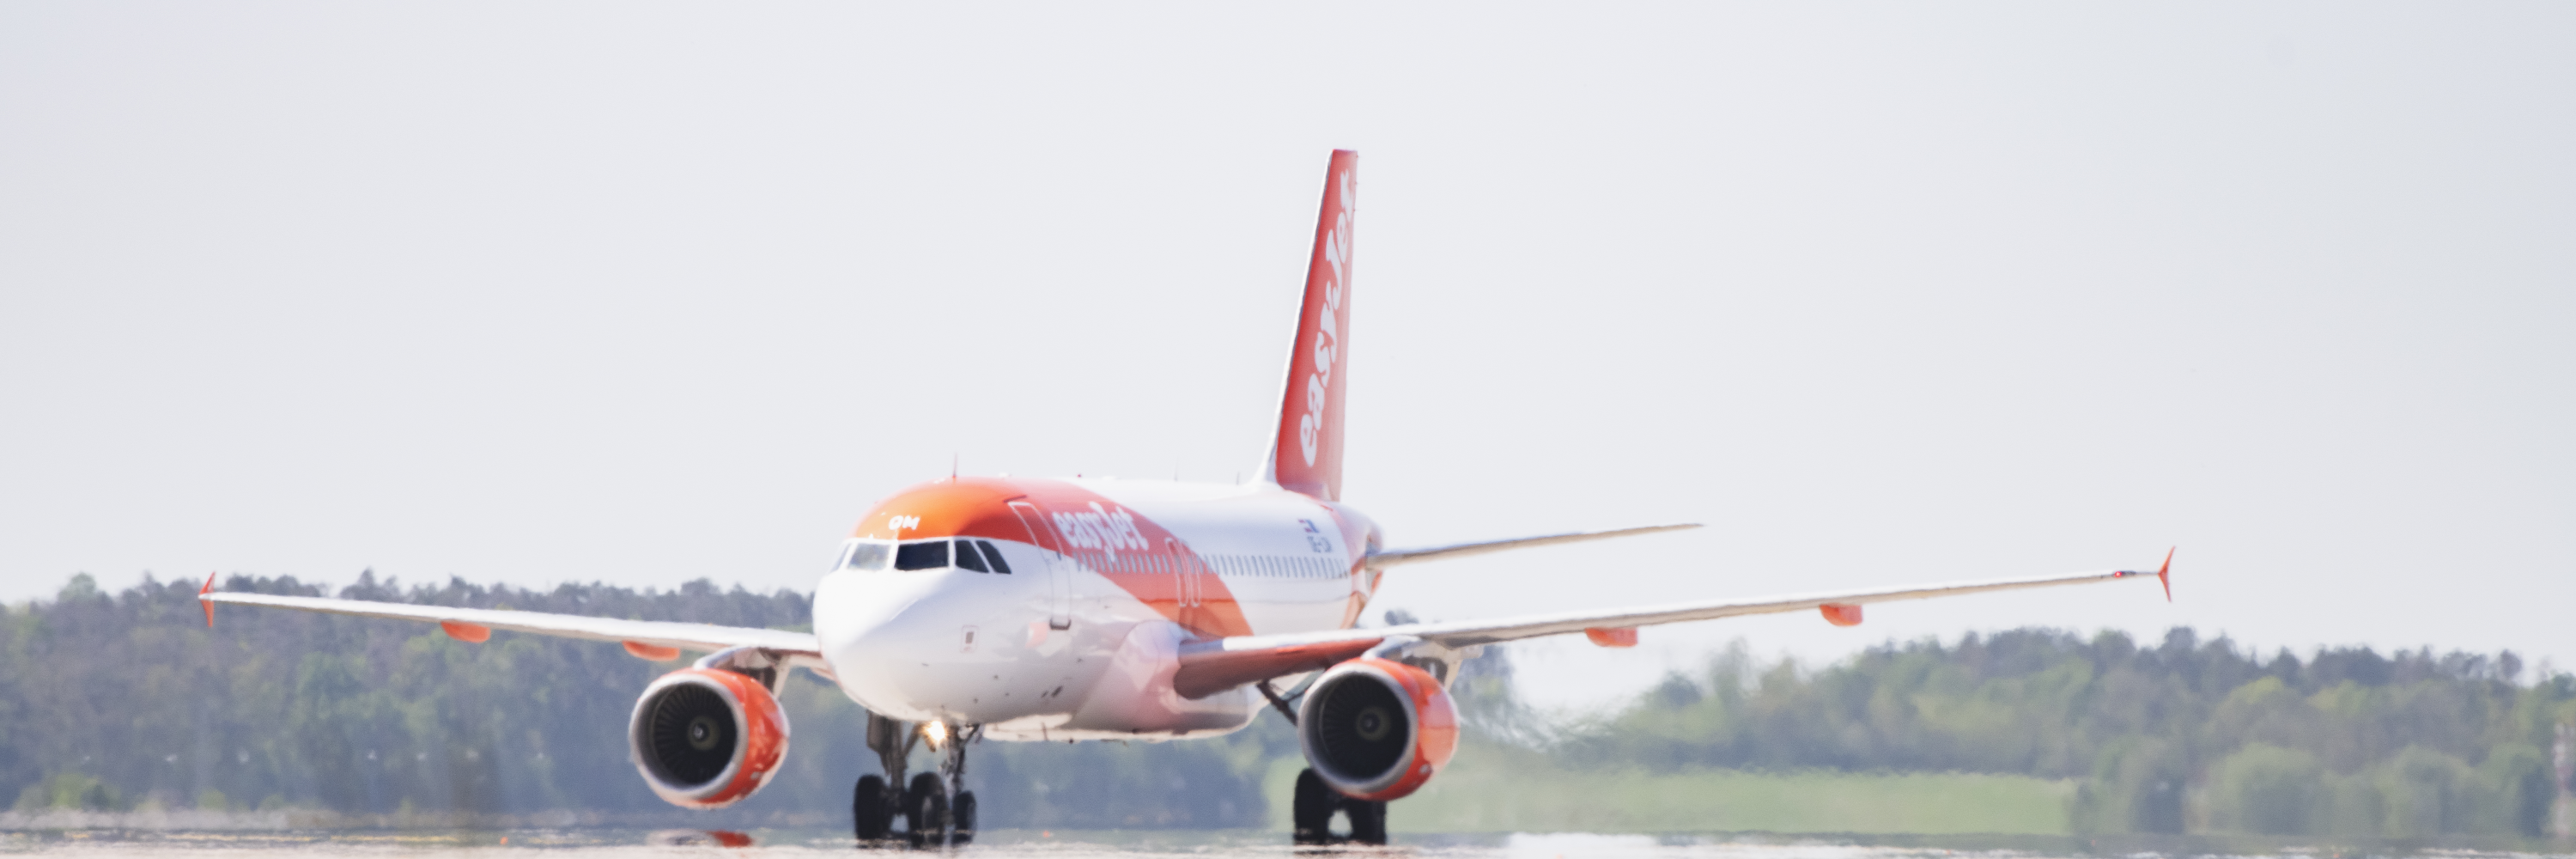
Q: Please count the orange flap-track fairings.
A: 4